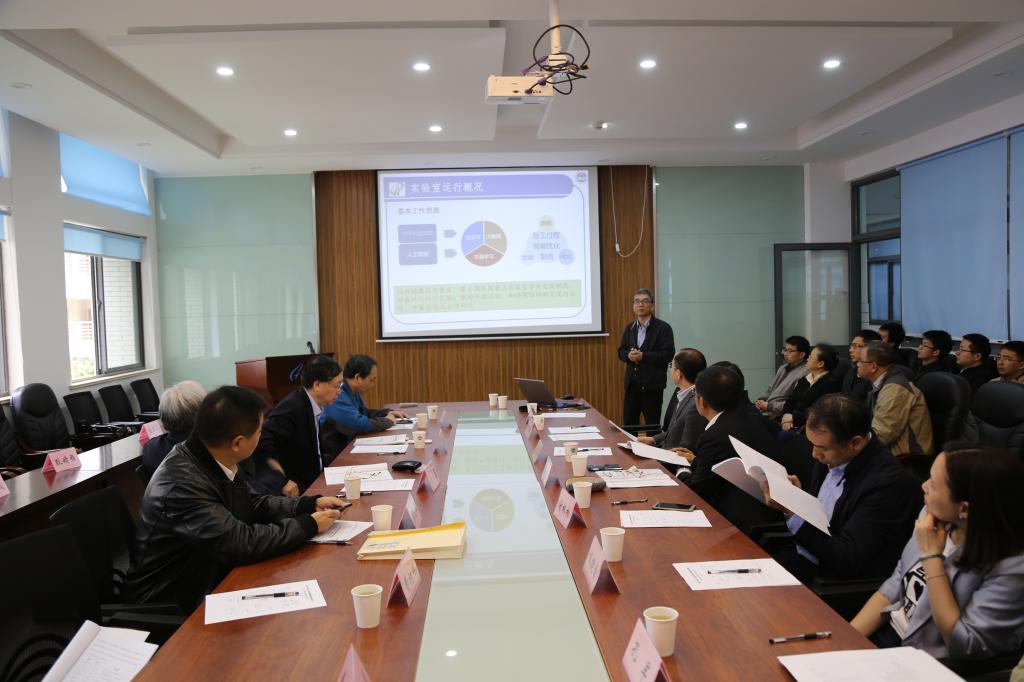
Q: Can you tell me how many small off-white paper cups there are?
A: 15